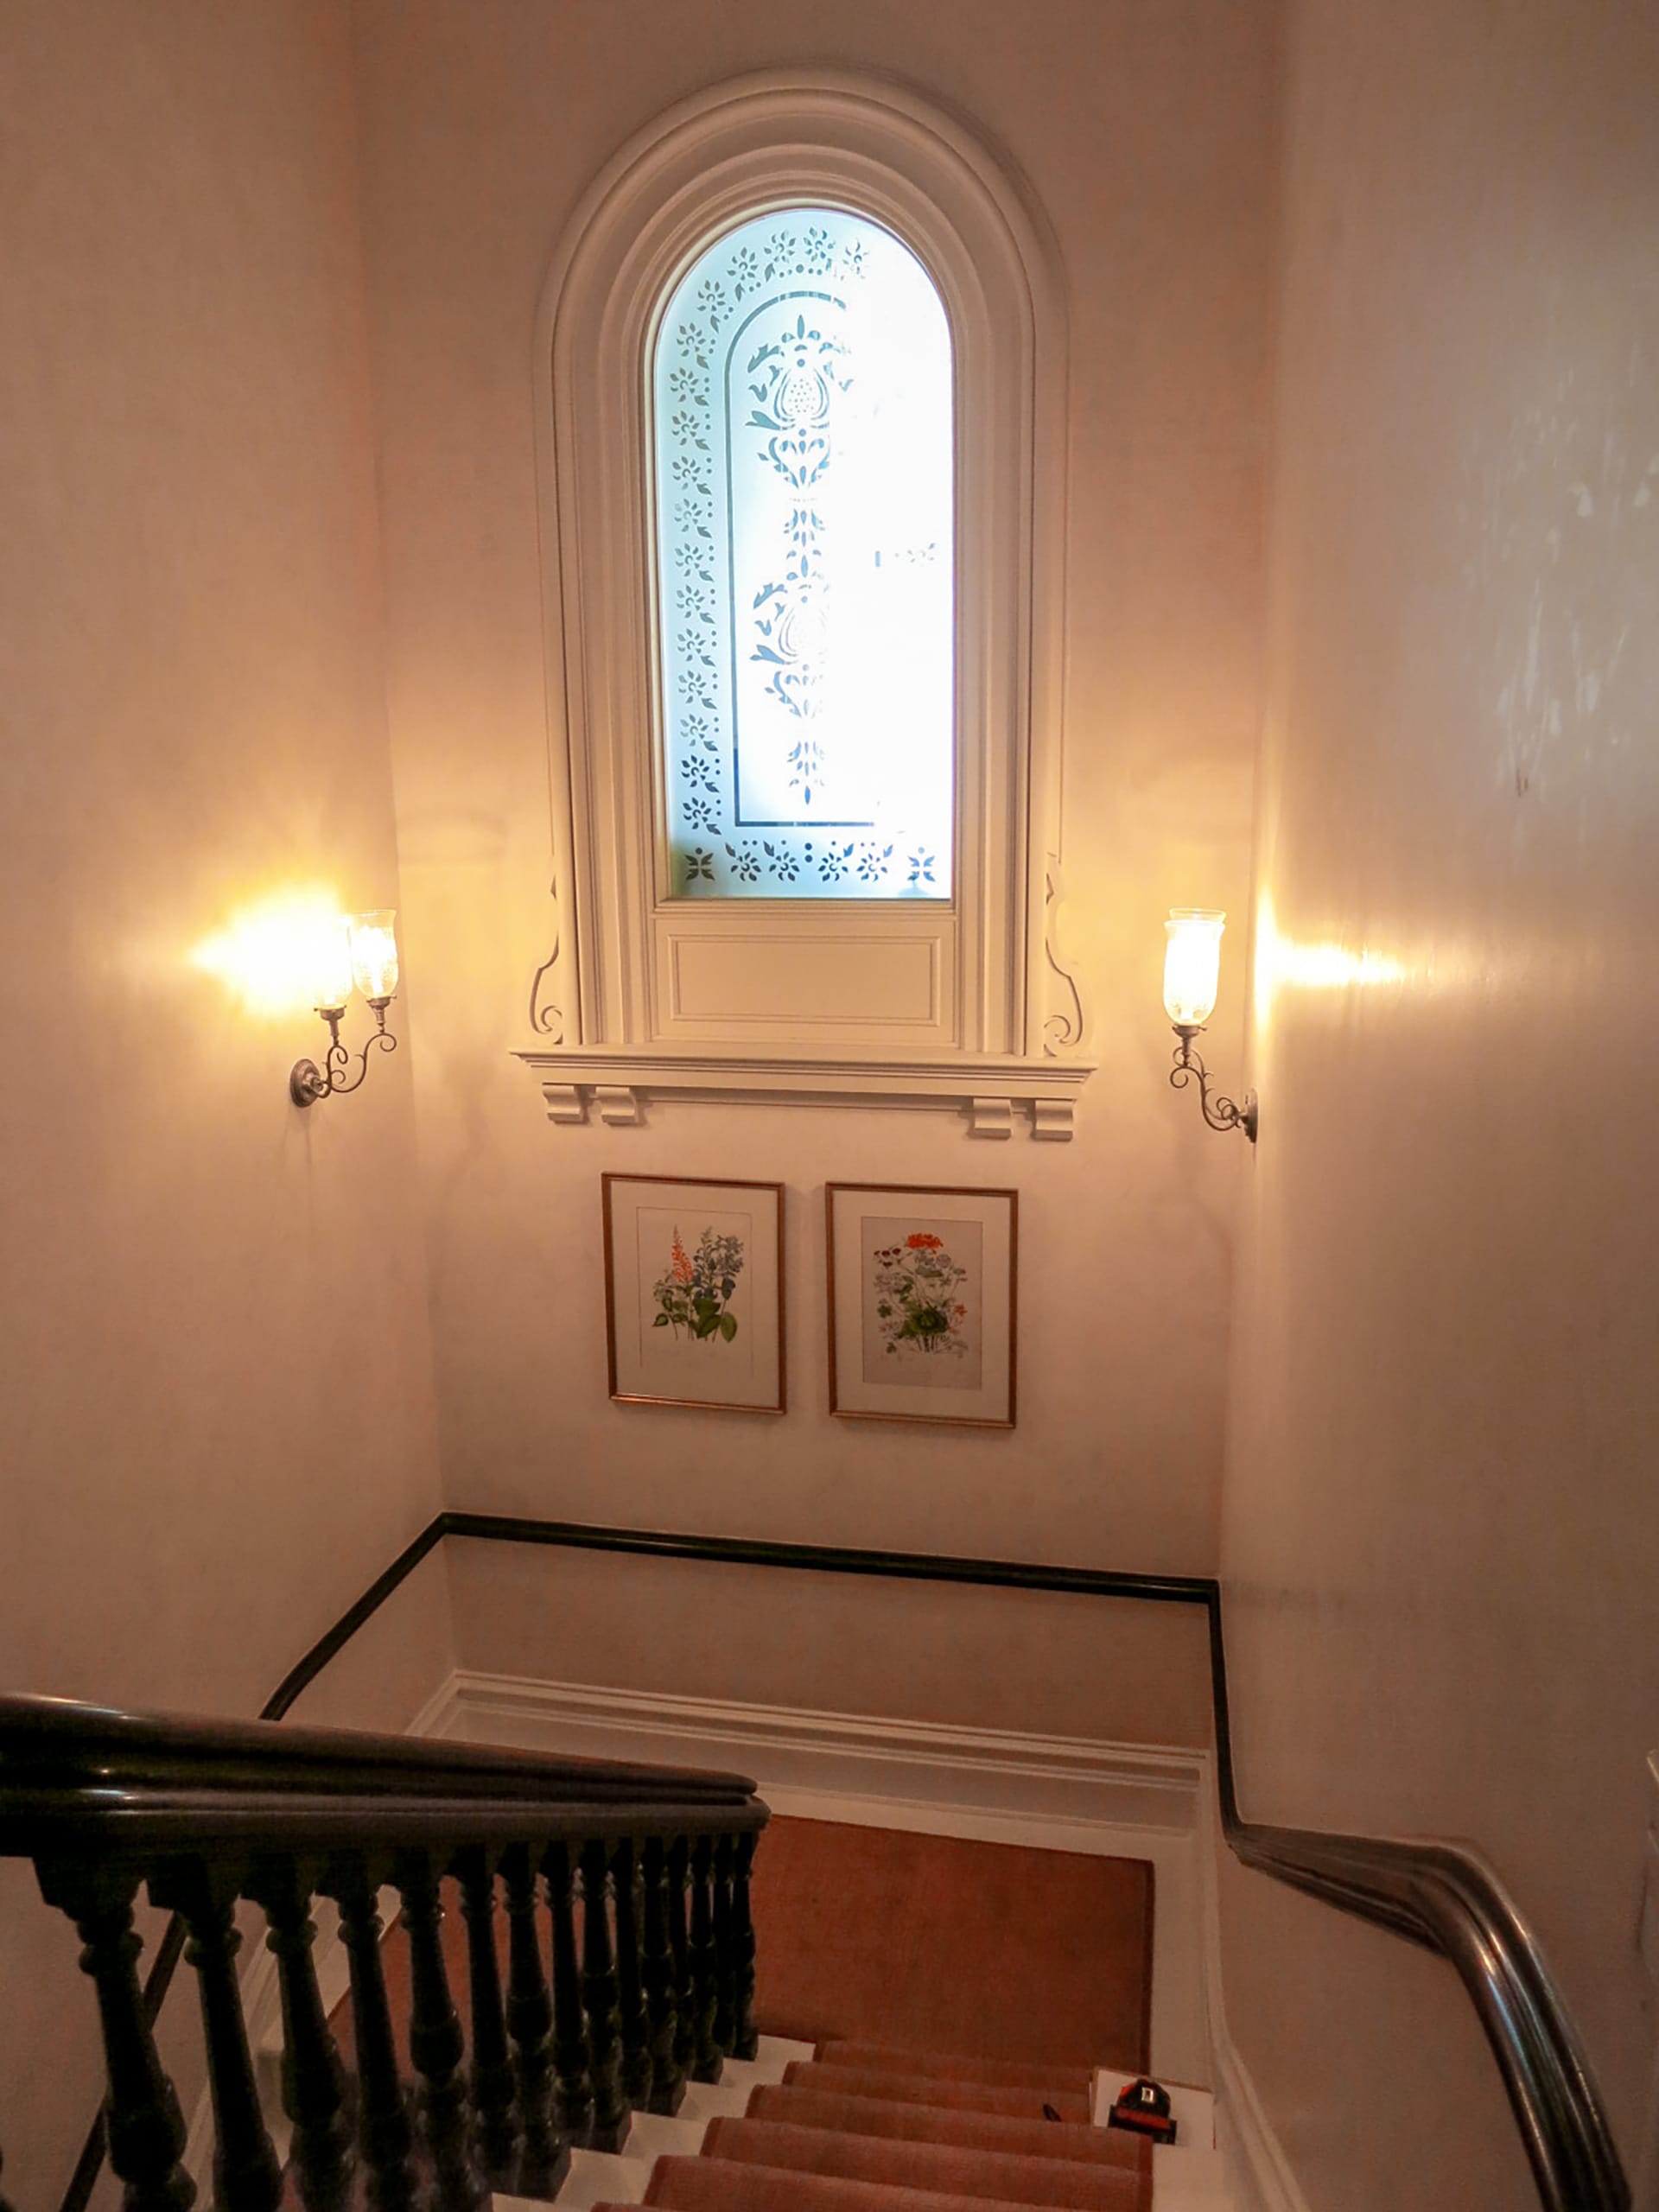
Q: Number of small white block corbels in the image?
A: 4